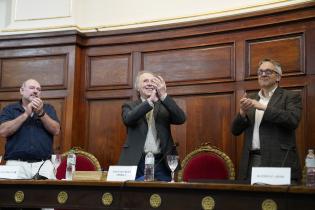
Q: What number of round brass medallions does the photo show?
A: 6